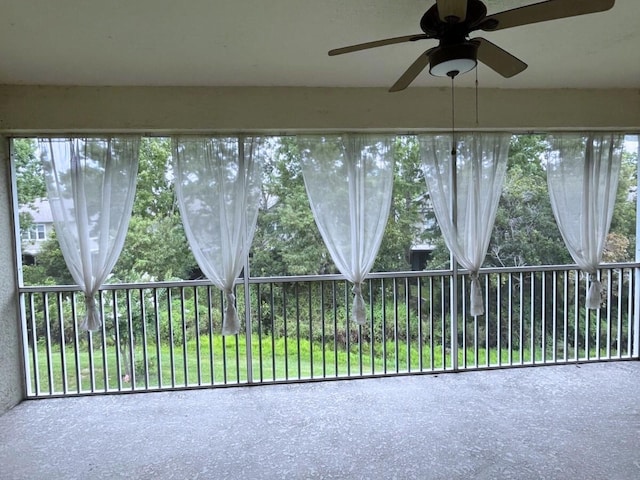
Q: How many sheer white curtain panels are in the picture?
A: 5